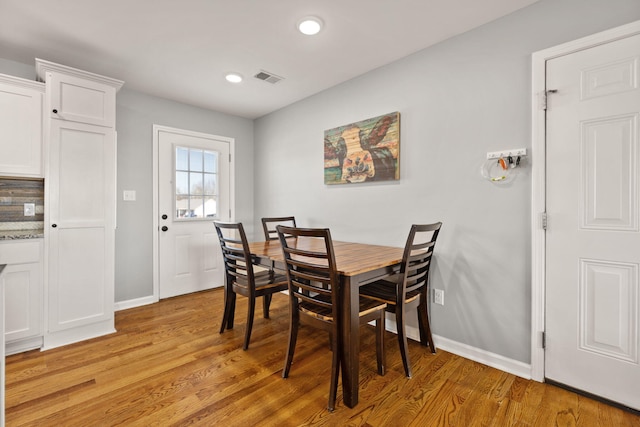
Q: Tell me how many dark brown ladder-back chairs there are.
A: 4